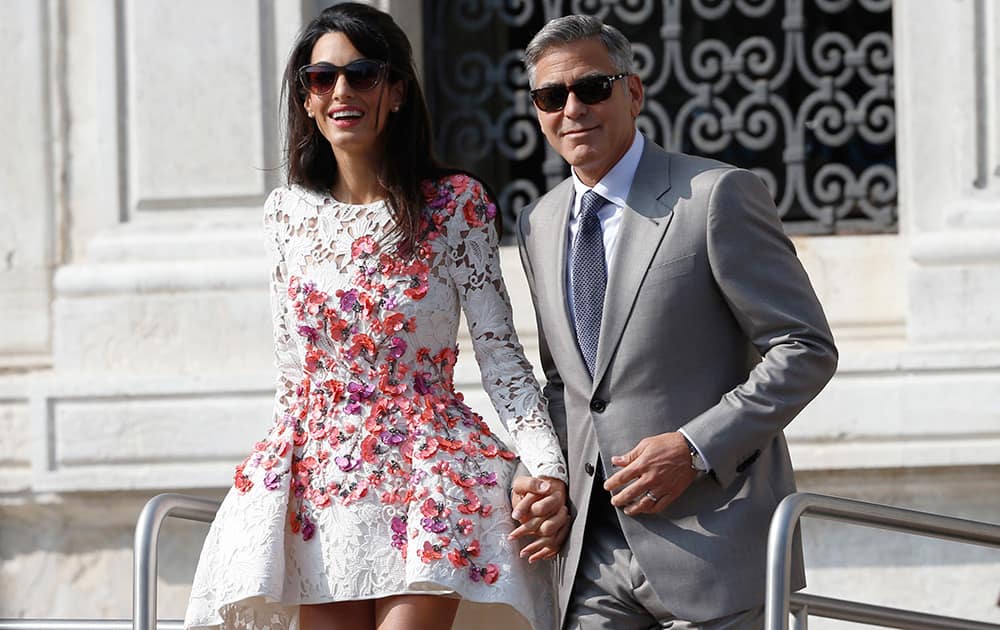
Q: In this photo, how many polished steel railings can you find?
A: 2